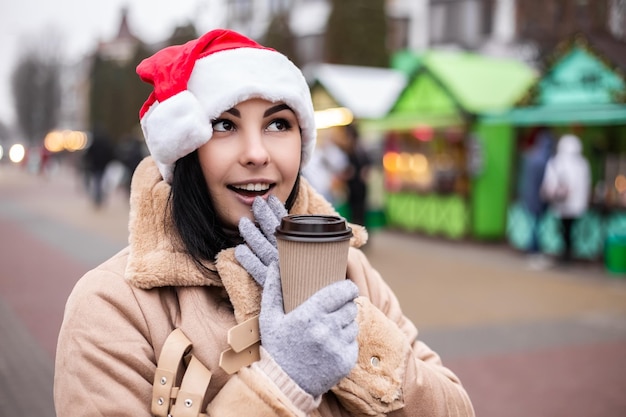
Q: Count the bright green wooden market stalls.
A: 2